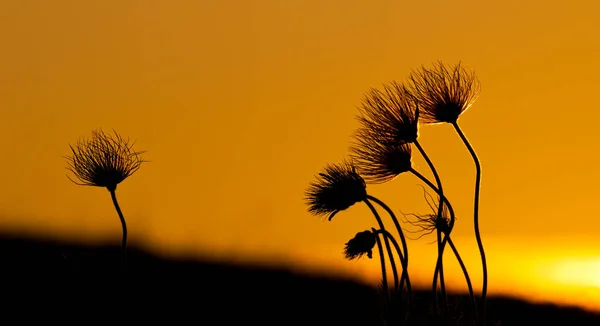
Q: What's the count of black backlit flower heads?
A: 7